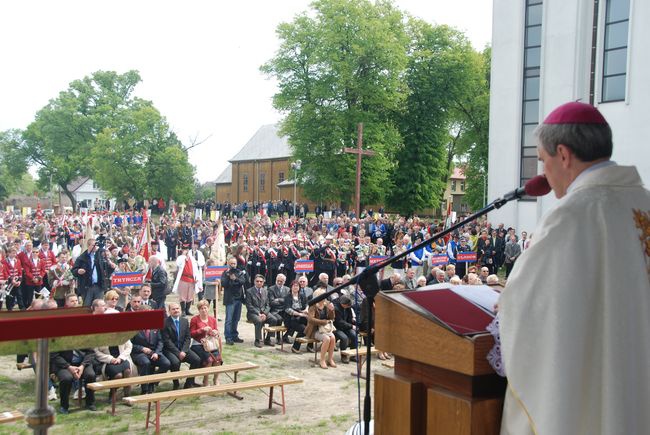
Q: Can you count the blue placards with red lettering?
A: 6